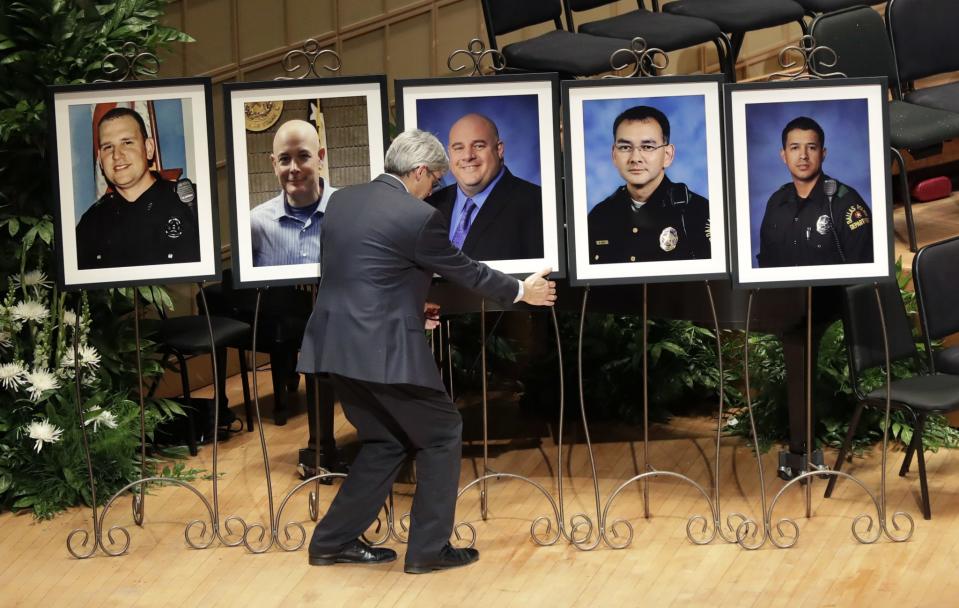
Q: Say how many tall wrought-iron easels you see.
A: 5